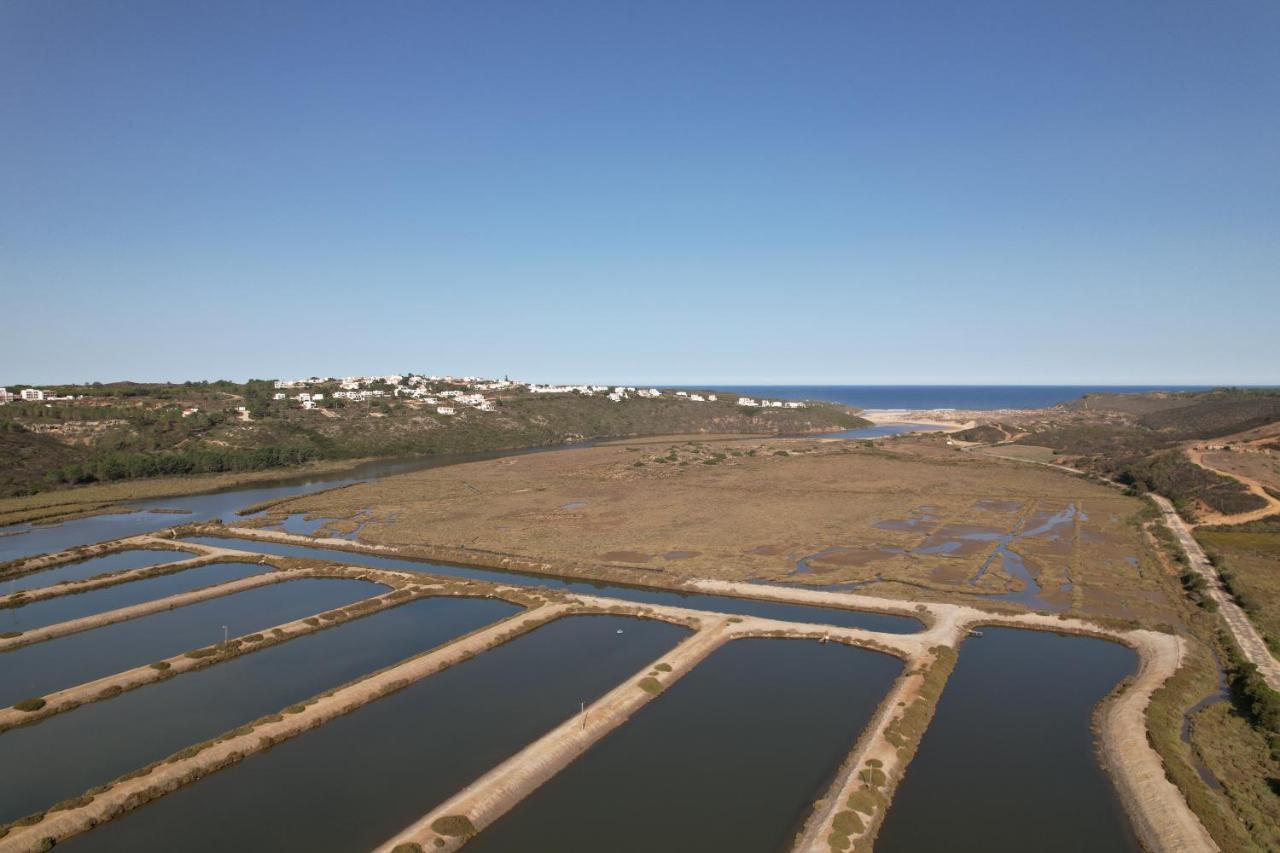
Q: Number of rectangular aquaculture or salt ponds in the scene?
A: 7